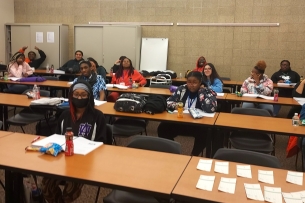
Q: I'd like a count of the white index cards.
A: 11